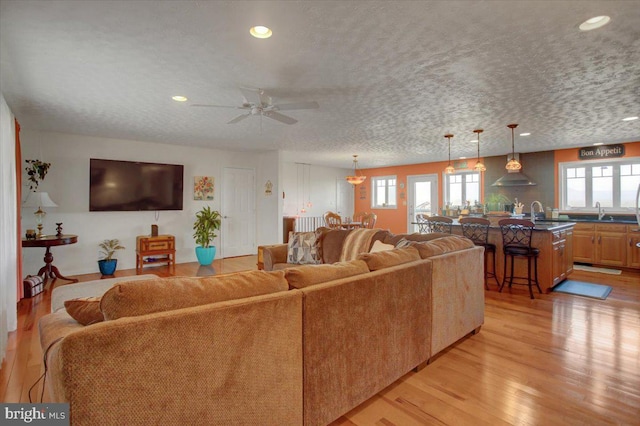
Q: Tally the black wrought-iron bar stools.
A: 4